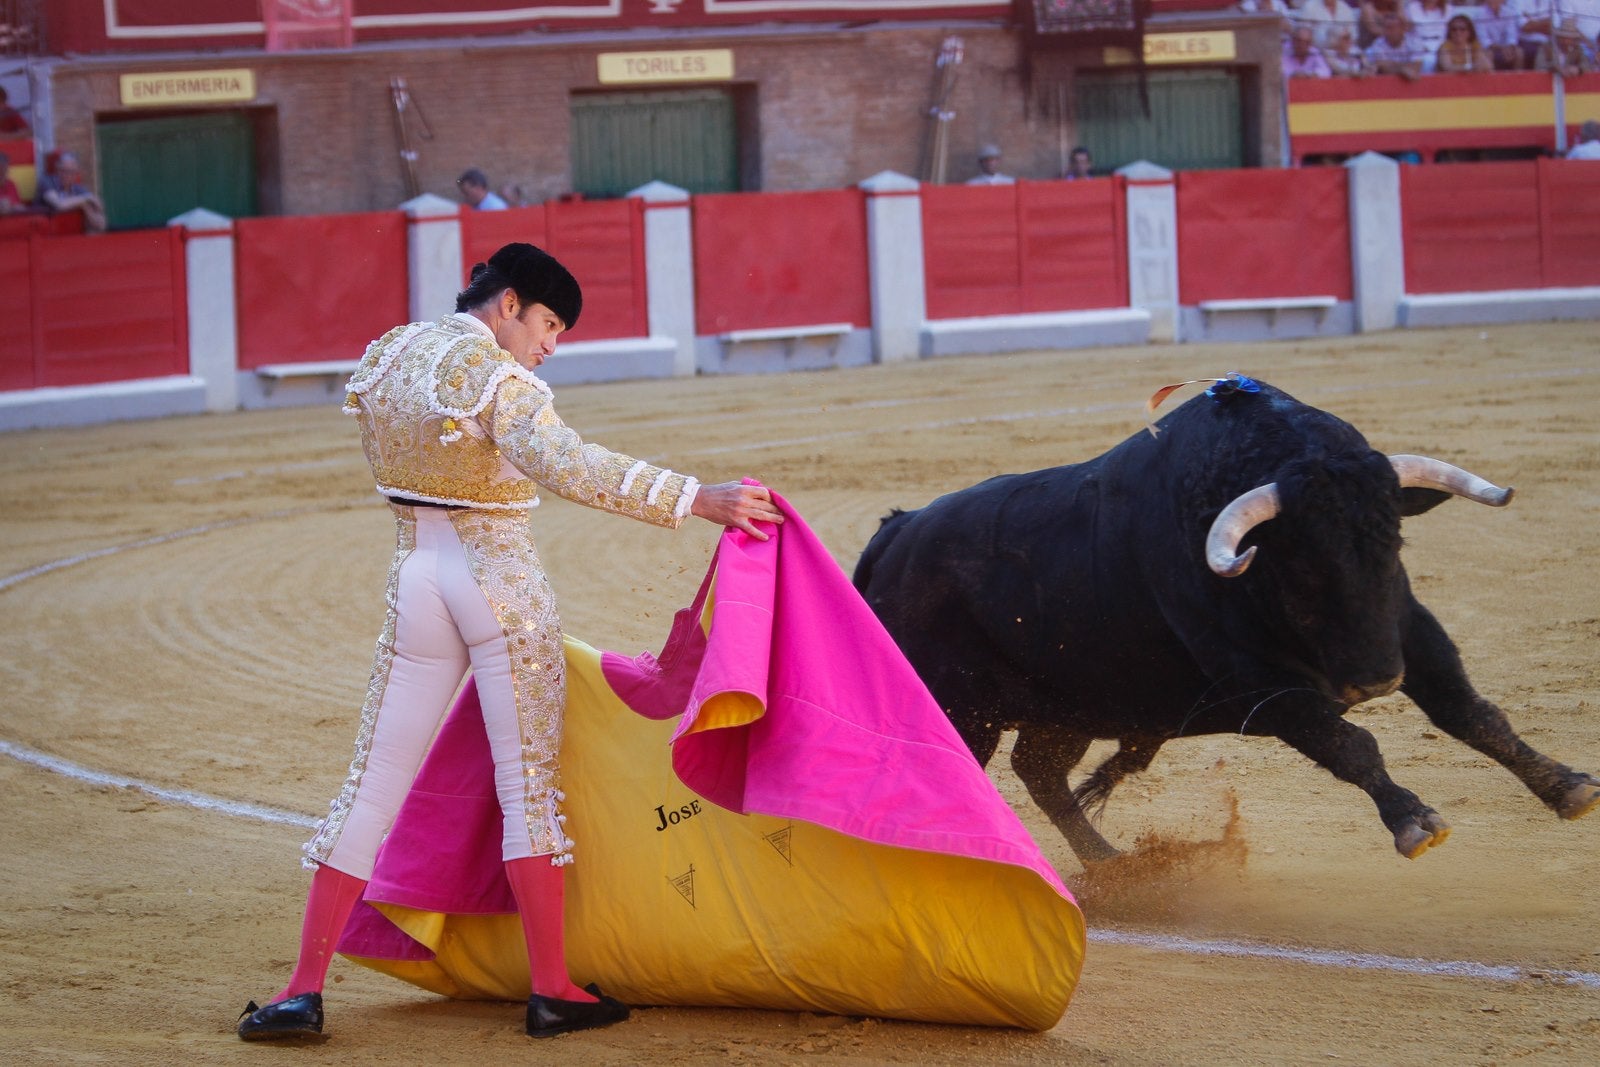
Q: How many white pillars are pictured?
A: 6